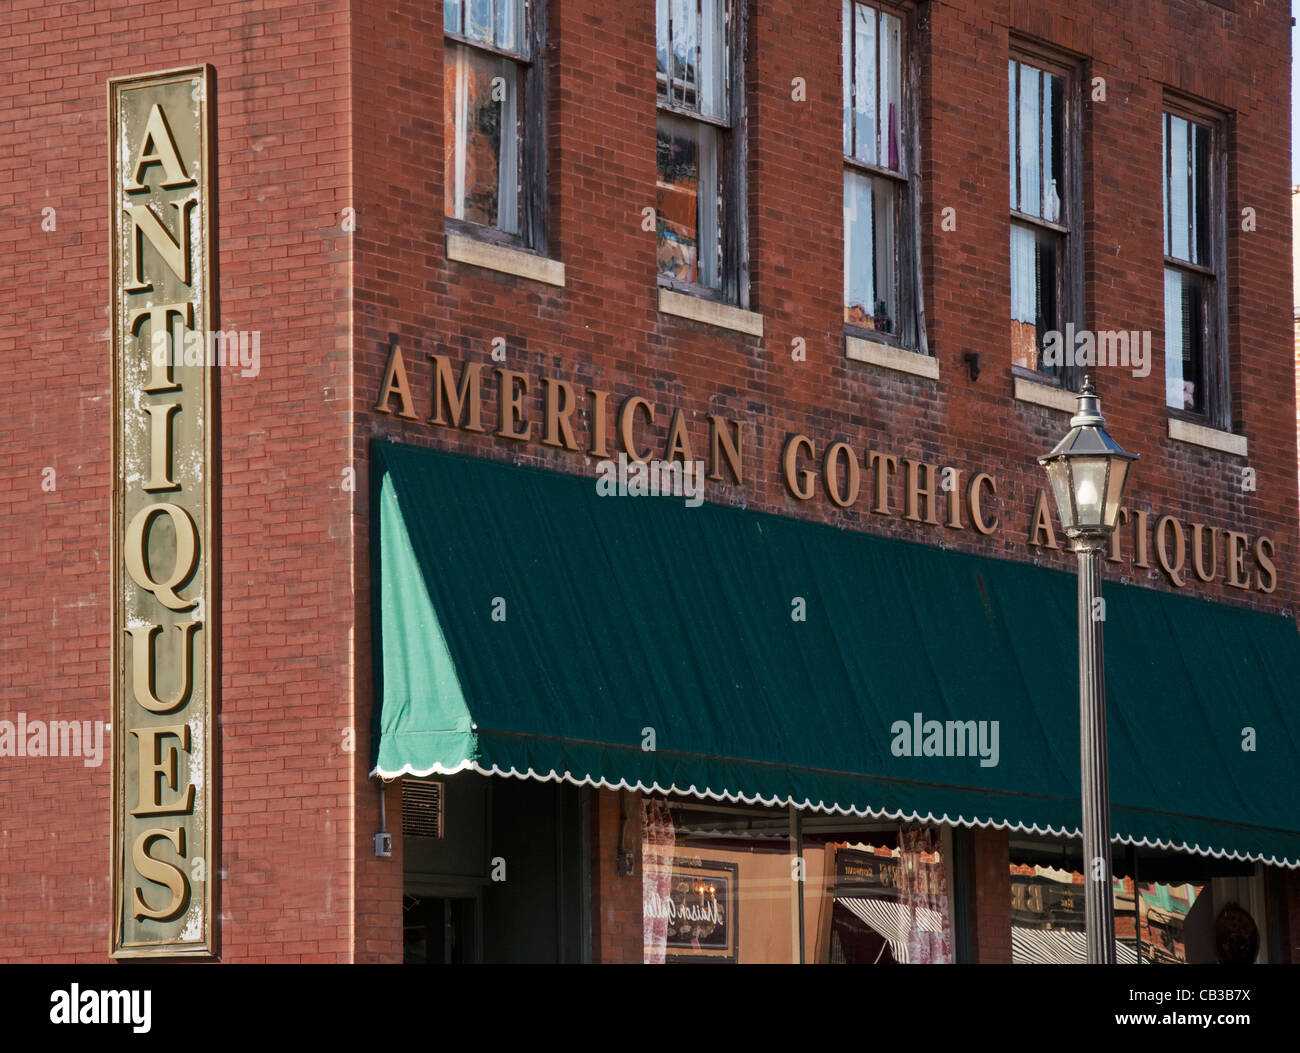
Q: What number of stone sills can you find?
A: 5